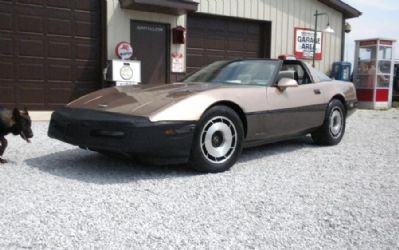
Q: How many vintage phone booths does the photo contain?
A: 1